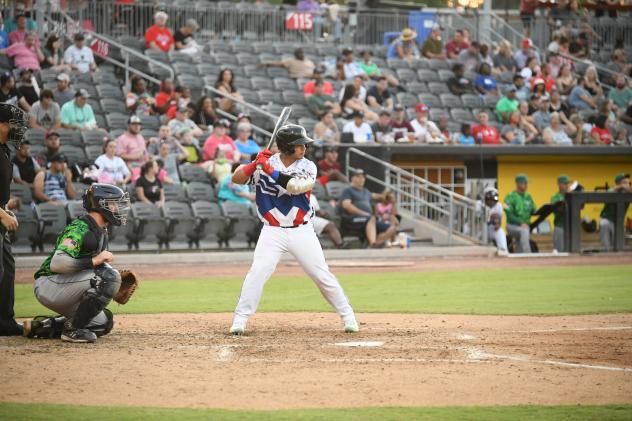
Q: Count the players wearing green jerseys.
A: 4